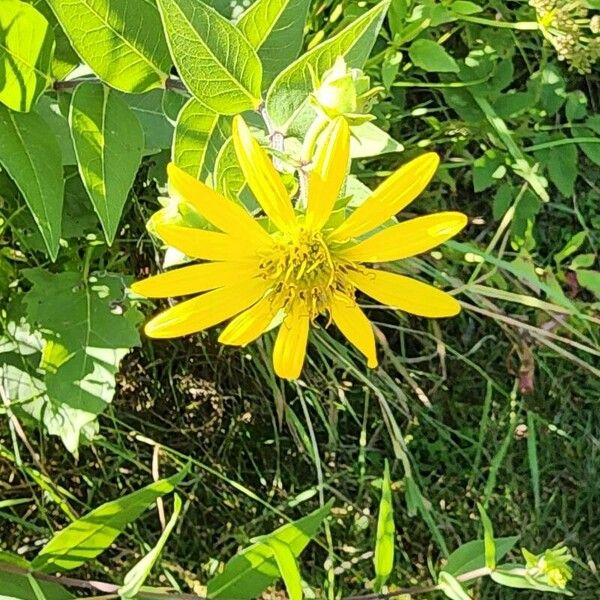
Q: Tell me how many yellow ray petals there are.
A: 12